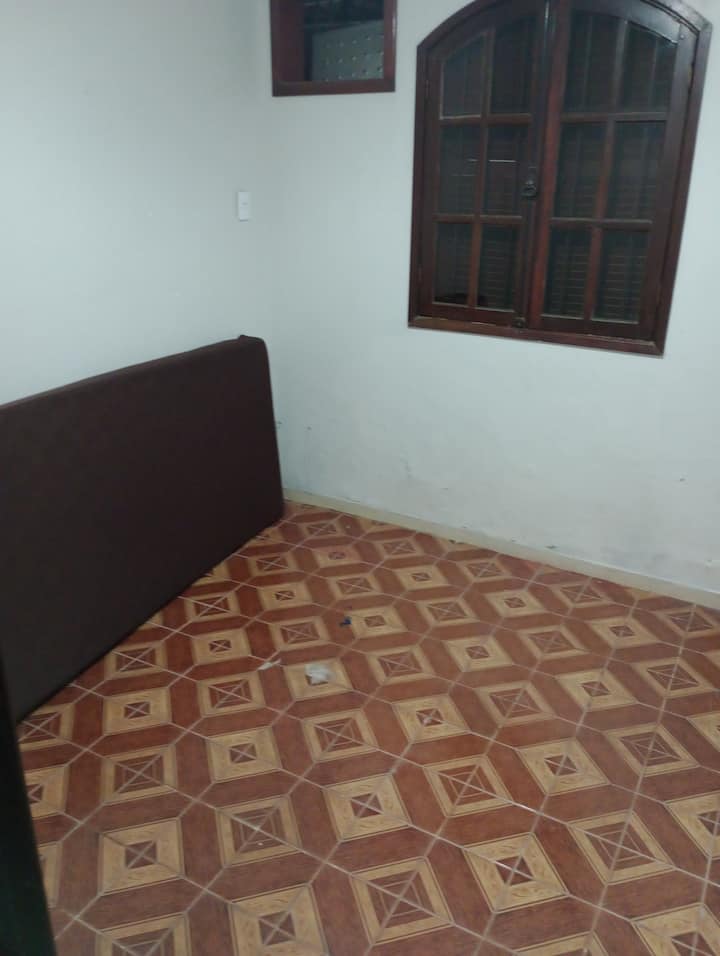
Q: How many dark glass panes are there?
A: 12